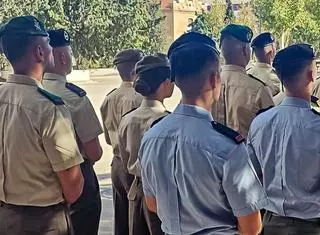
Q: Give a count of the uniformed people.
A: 8